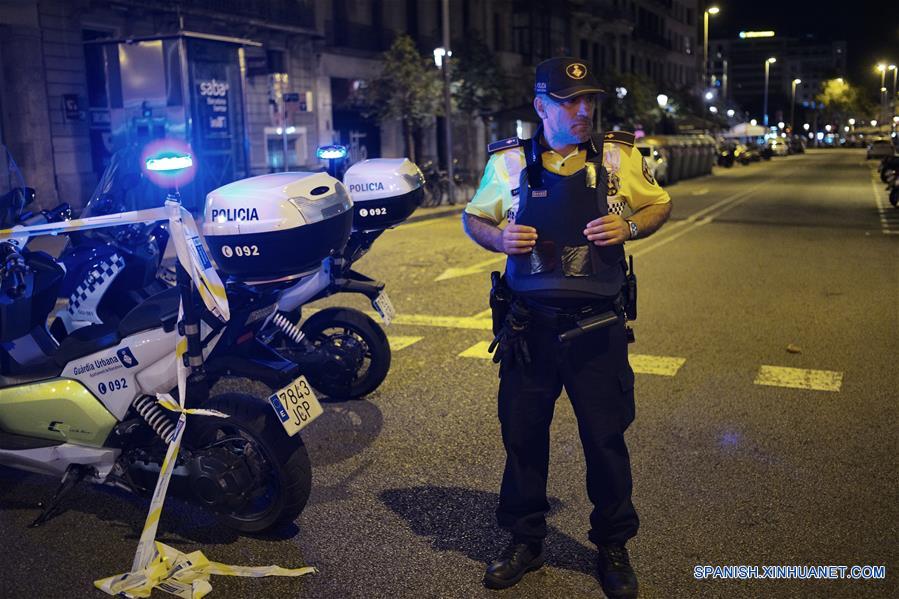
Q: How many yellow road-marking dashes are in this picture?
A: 4